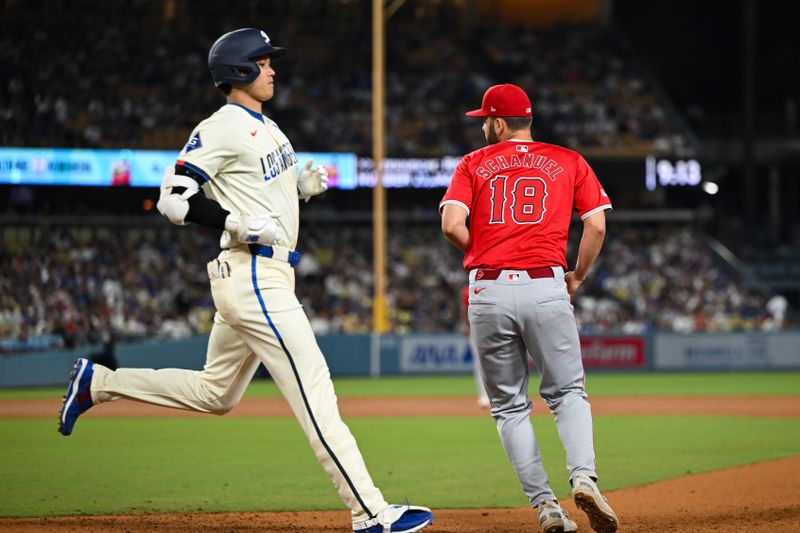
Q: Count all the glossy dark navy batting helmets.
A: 1